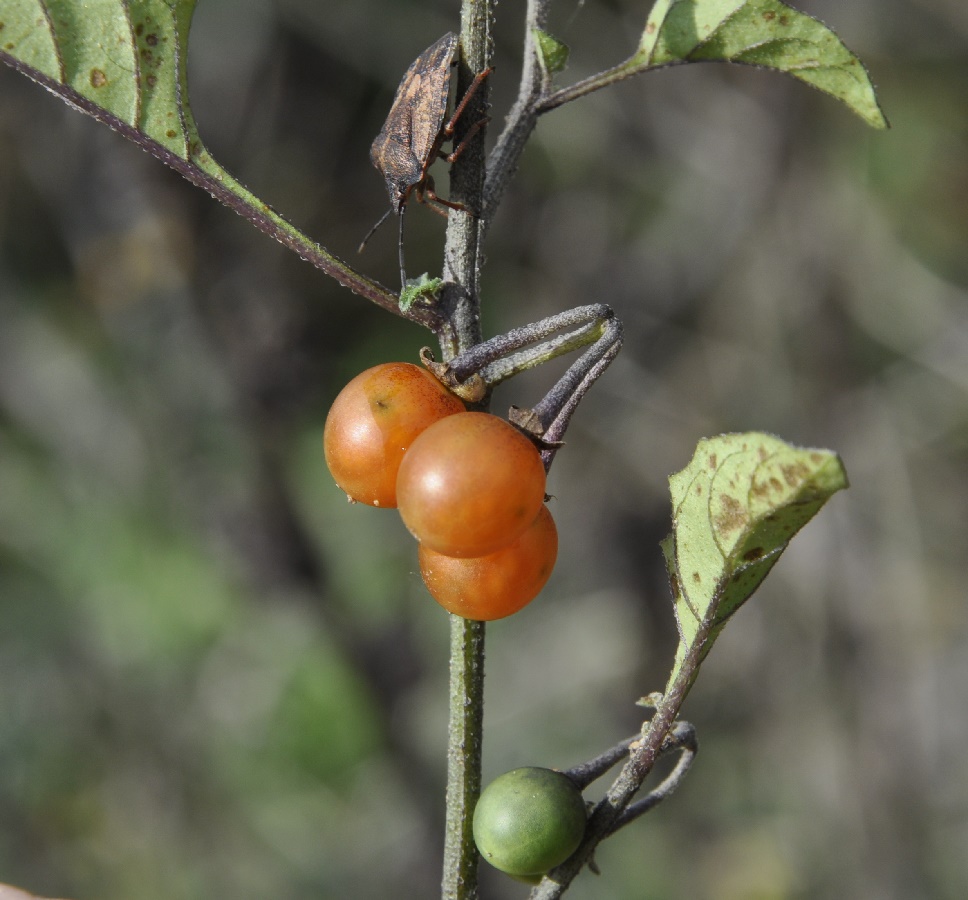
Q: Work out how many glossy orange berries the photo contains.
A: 3